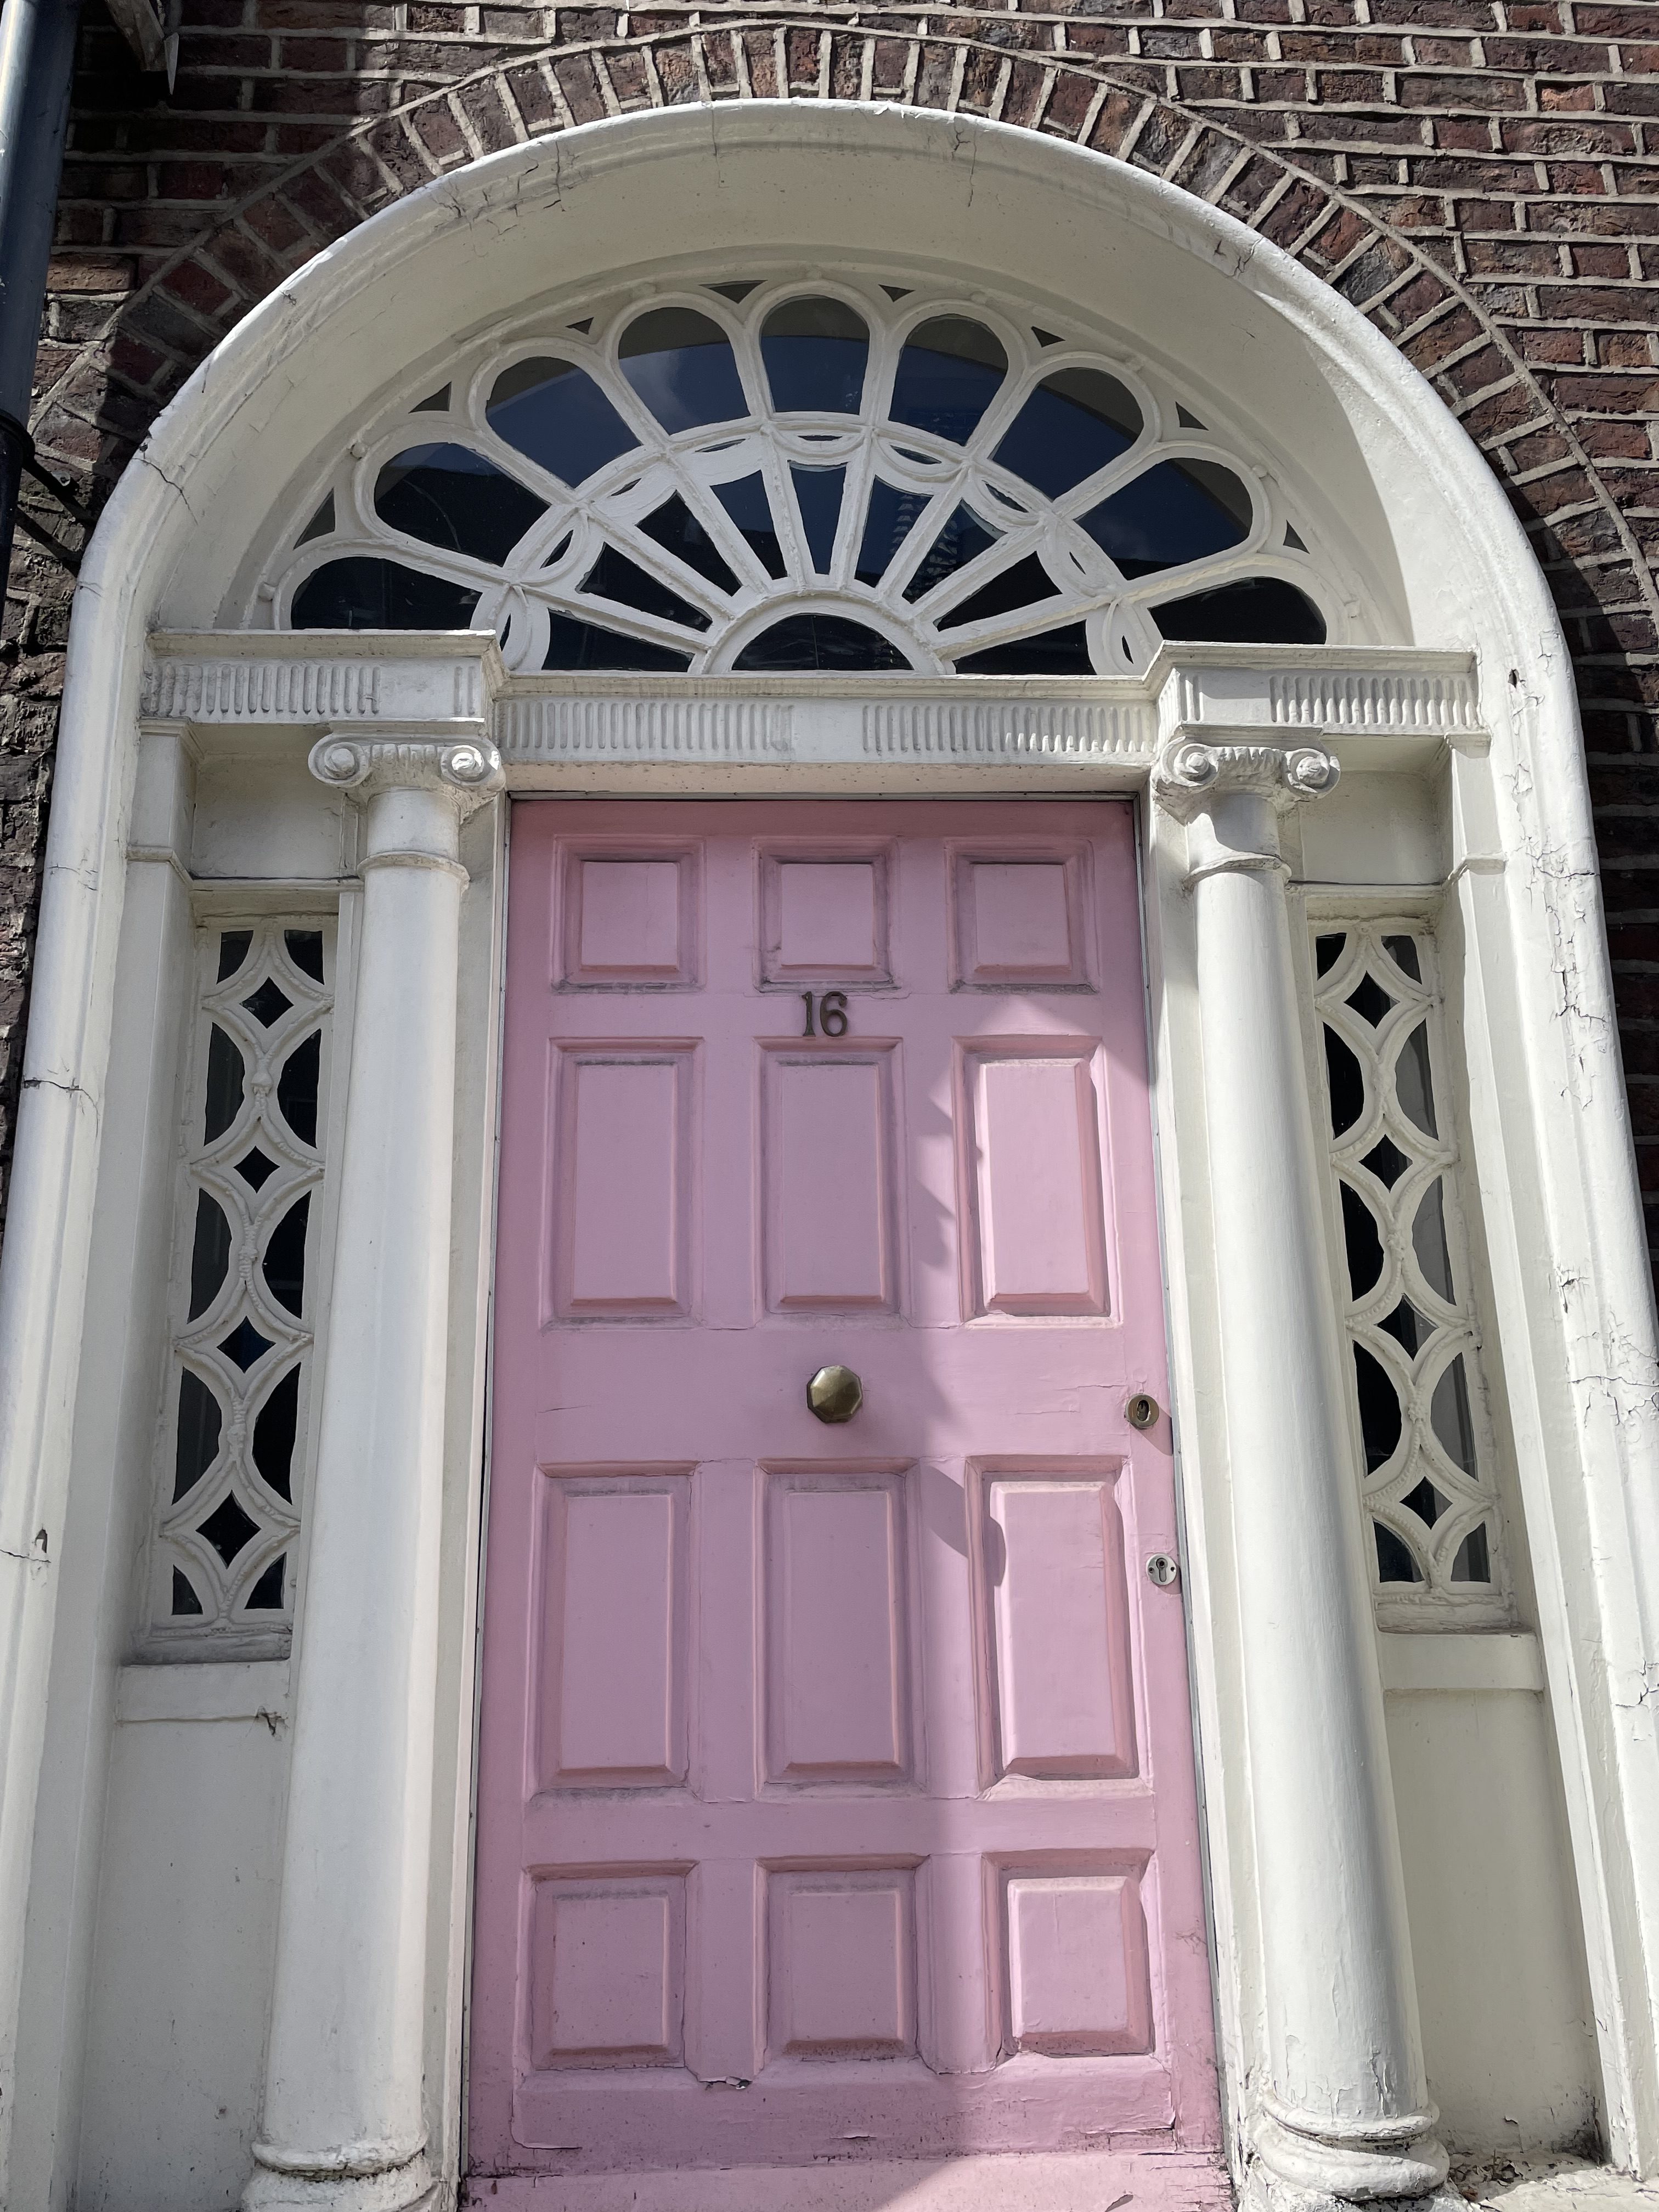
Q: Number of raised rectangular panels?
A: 12